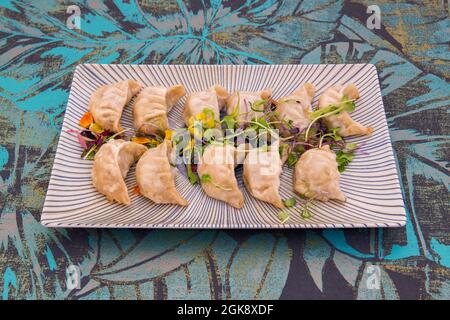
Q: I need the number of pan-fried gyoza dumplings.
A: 11